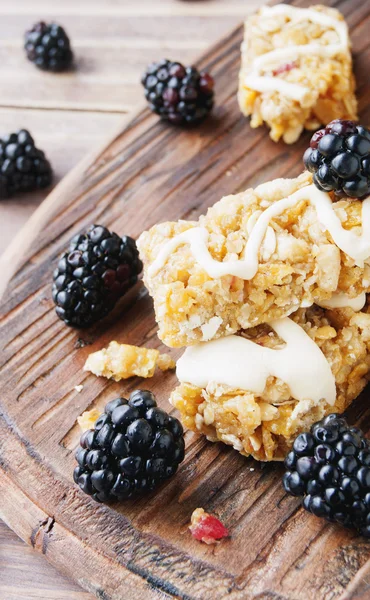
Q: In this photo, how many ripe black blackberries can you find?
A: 7